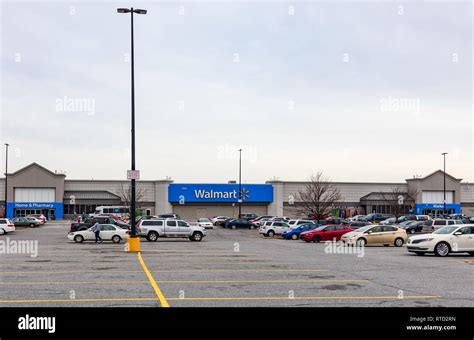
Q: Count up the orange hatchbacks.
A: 0